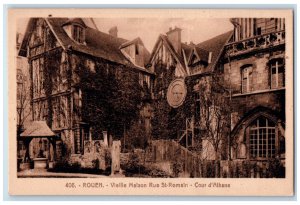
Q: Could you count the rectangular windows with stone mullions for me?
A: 2